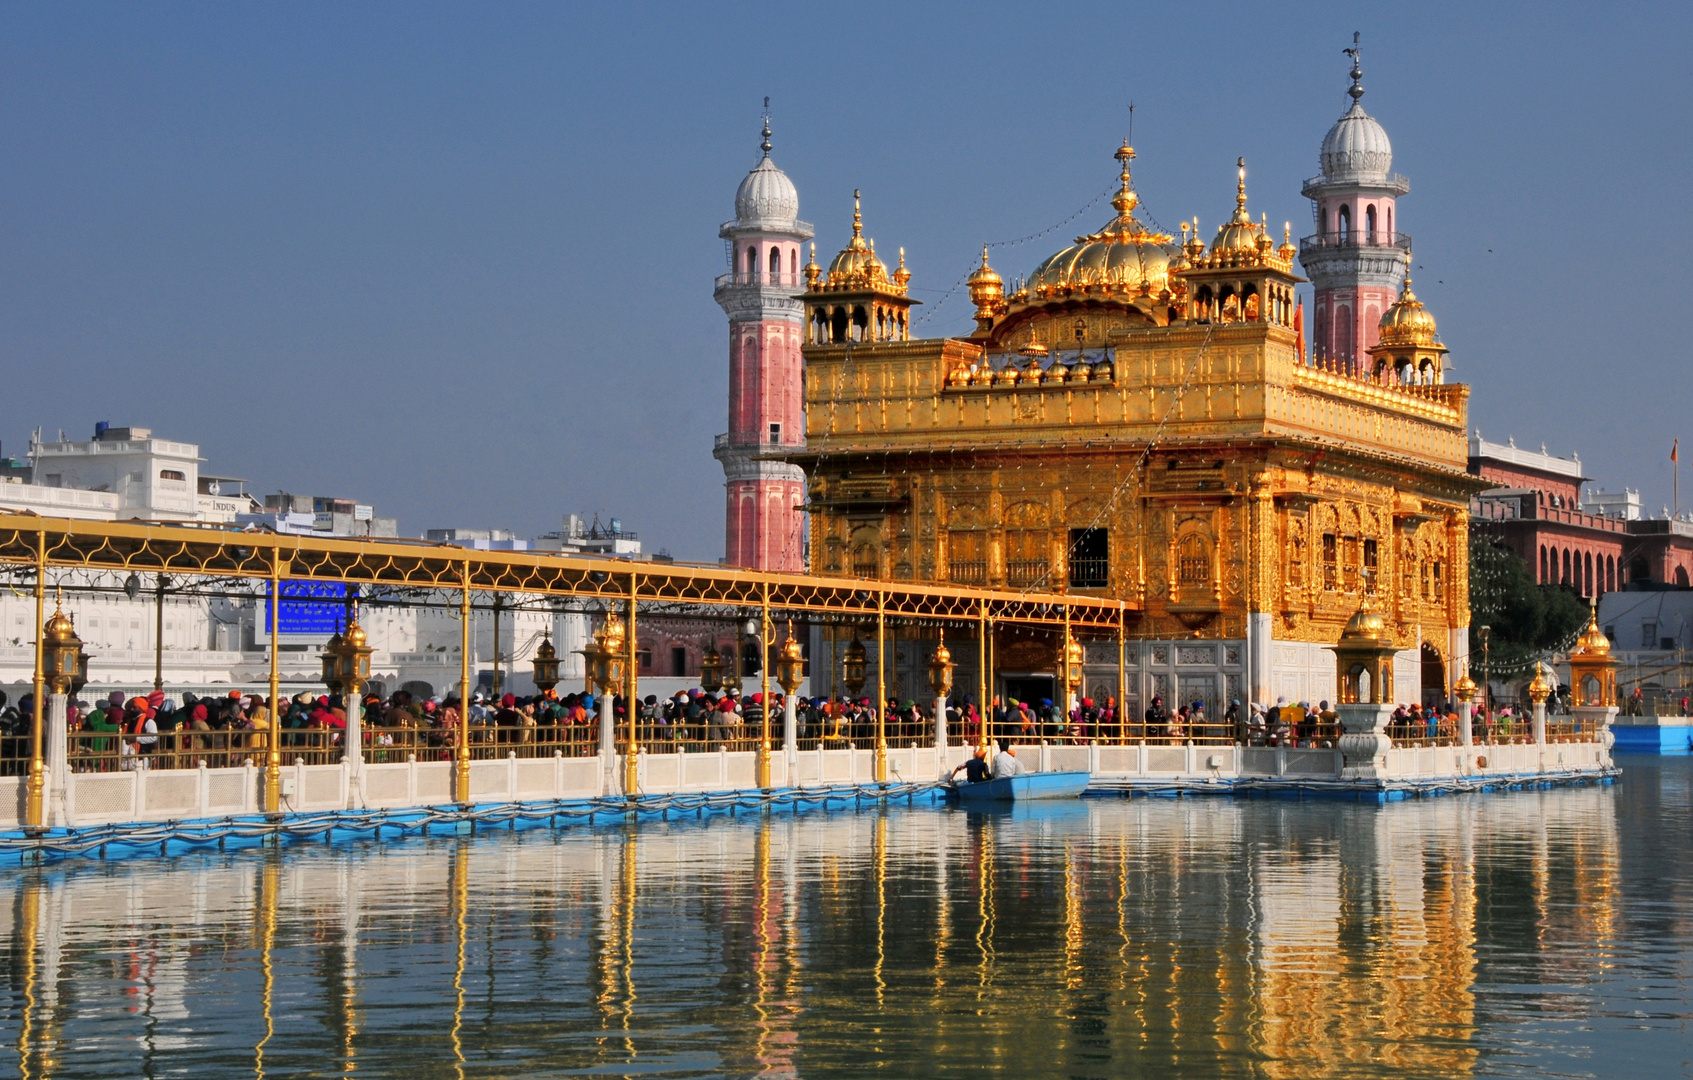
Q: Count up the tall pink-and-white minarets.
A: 2